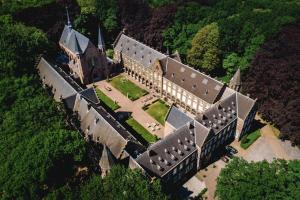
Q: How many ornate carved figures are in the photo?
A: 0